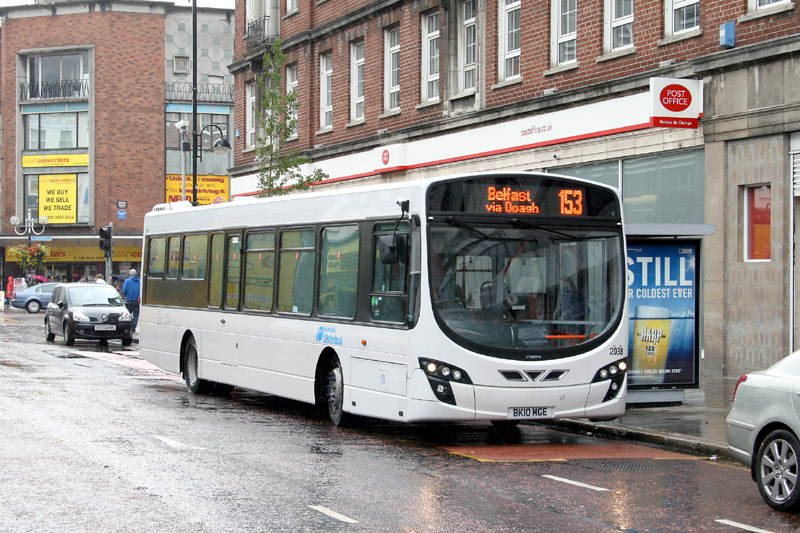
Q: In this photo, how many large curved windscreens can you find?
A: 1